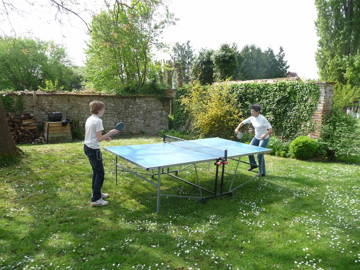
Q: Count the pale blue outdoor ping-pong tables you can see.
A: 1